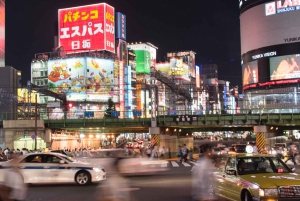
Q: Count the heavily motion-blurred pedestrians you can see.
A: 3